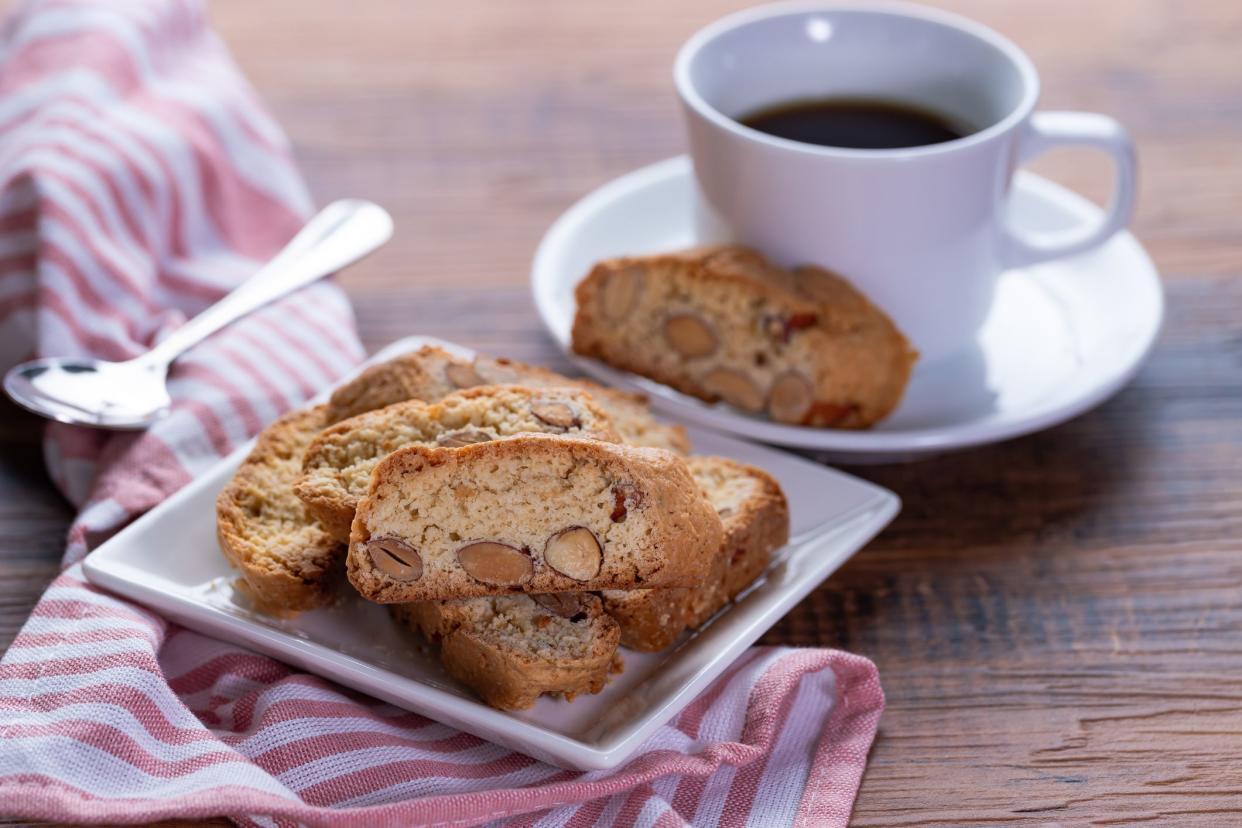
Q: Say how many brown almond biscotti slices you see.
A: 7